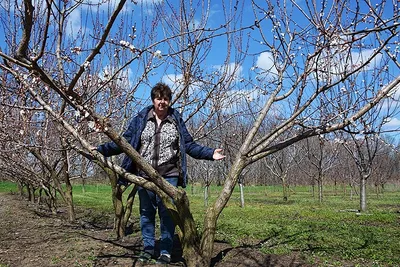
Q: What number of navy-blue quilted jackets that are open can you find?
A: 1